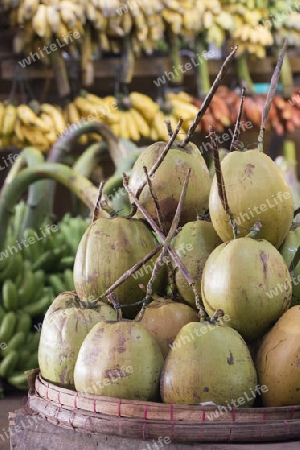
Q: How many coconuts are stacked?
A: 11